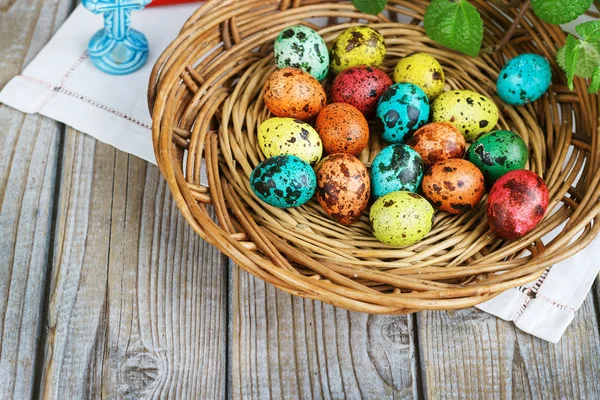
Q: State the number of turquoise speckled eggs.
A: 4